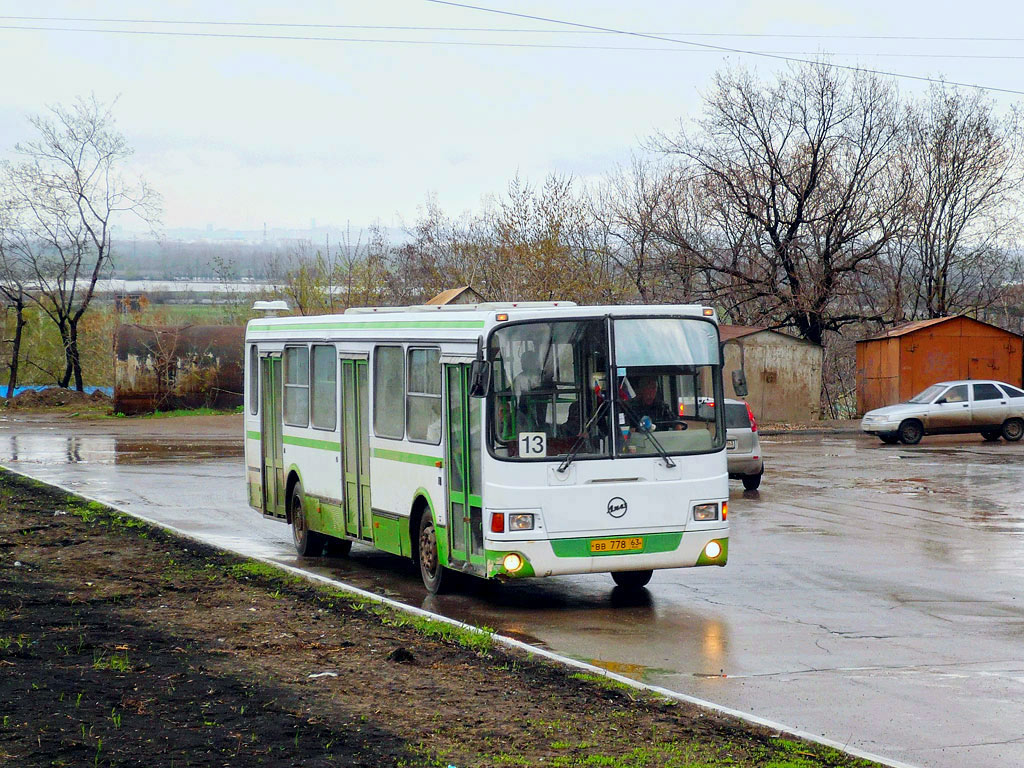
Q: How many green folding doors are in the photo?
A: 3